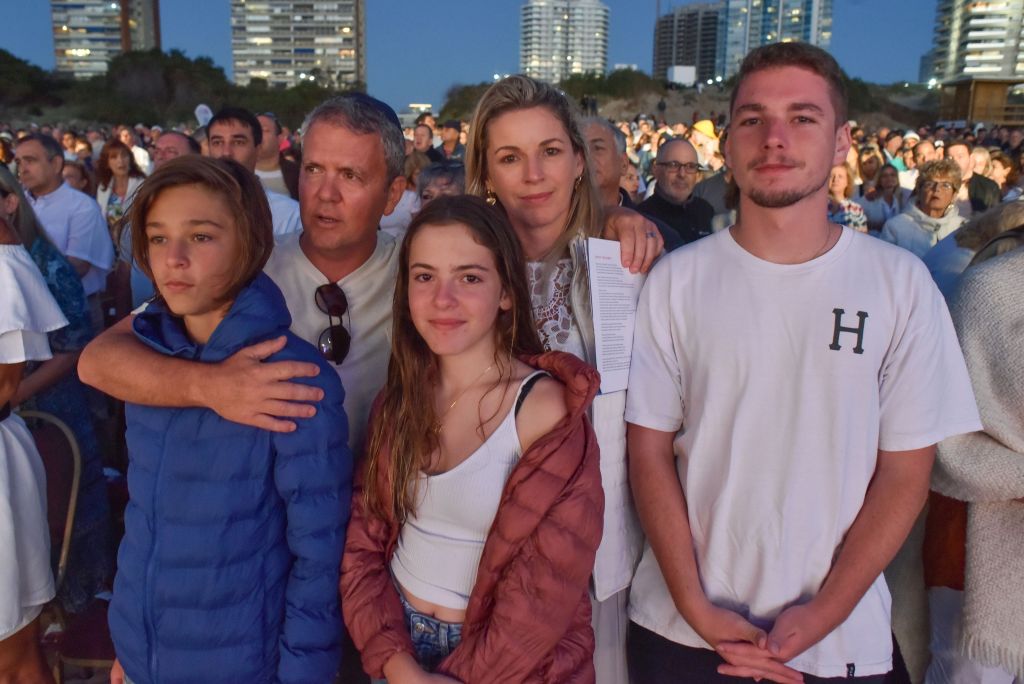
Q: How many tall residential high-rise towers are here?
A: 6